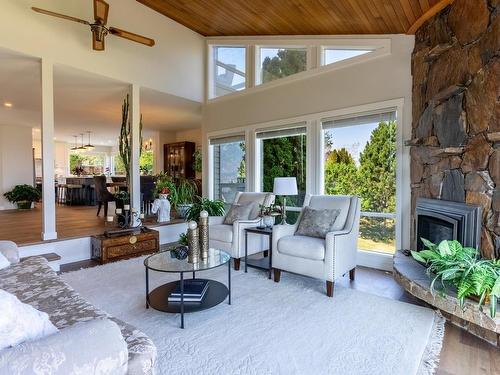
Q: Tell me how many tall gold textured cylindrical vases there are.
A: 2